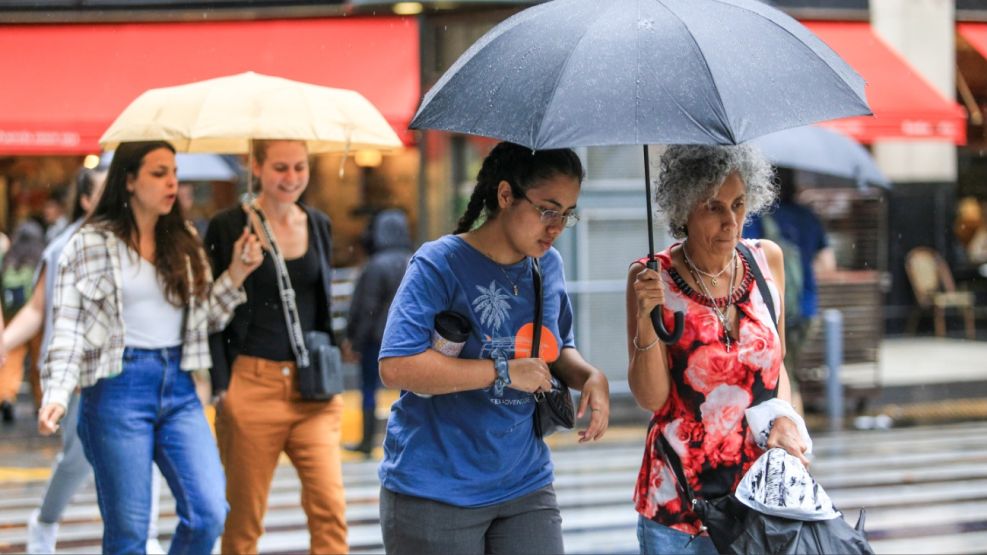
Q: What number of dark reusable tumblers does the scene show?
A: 1